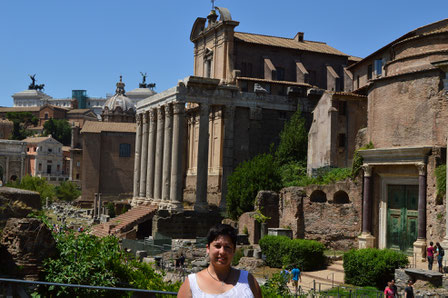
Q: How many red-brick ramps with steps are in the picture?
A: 1